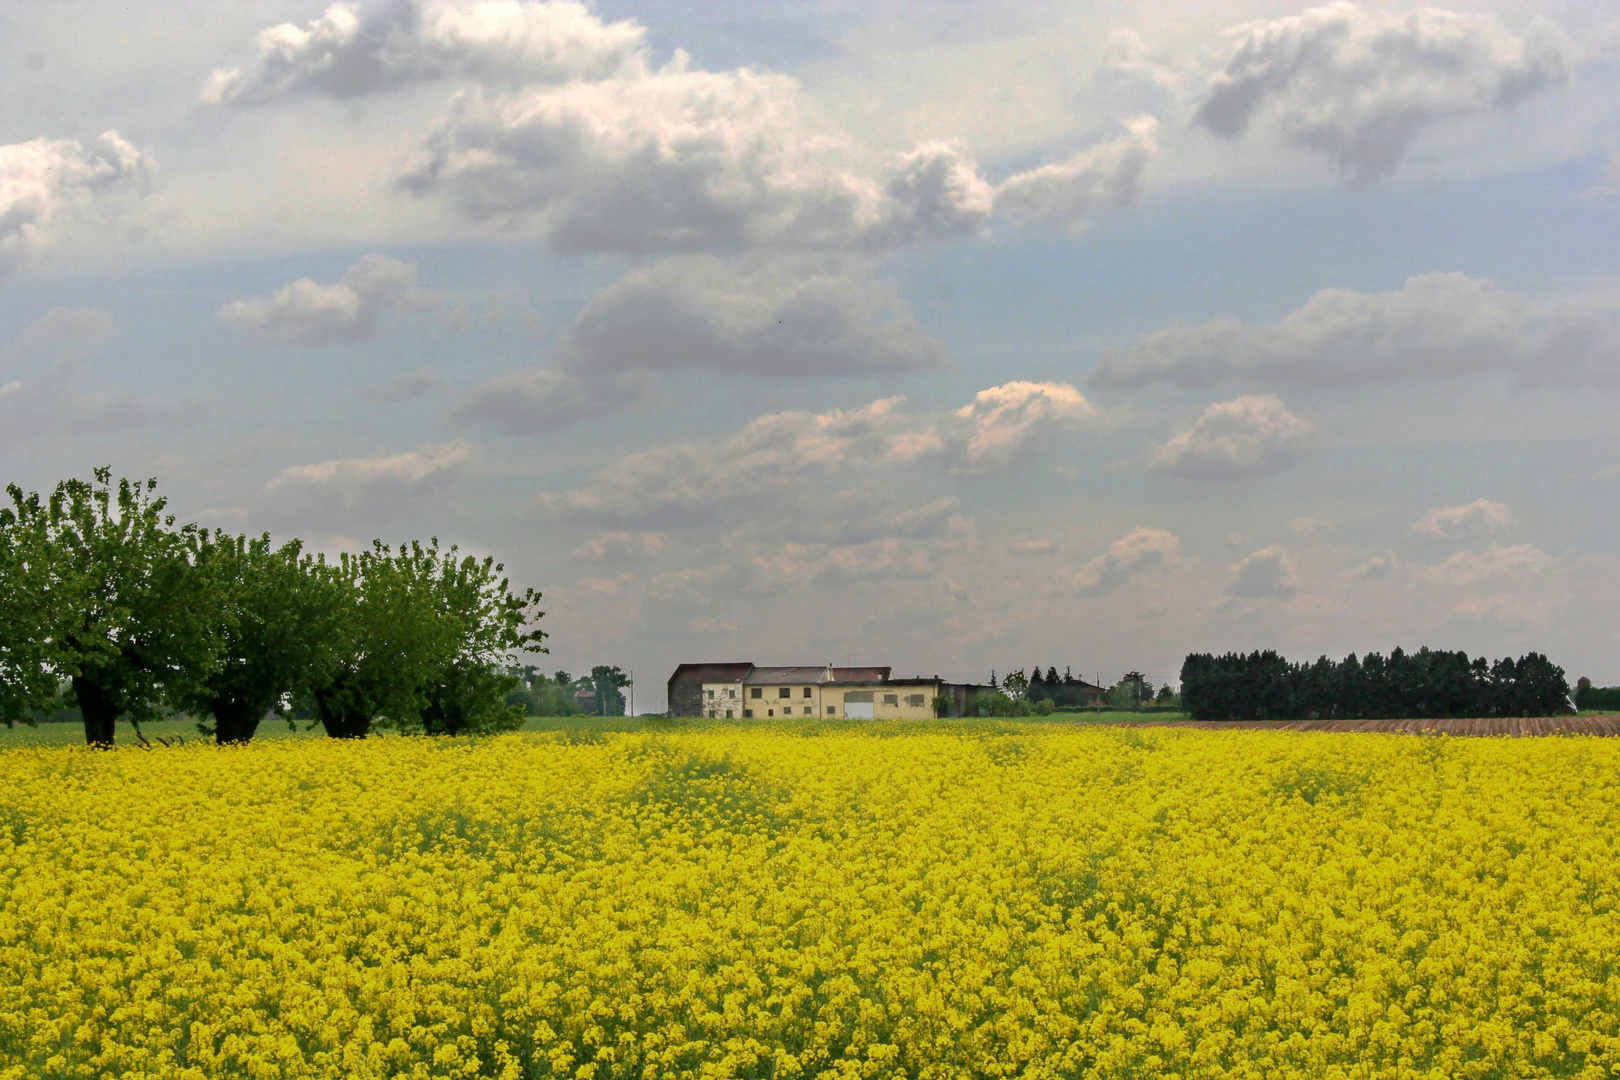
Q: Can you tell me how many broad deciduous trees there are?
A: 4